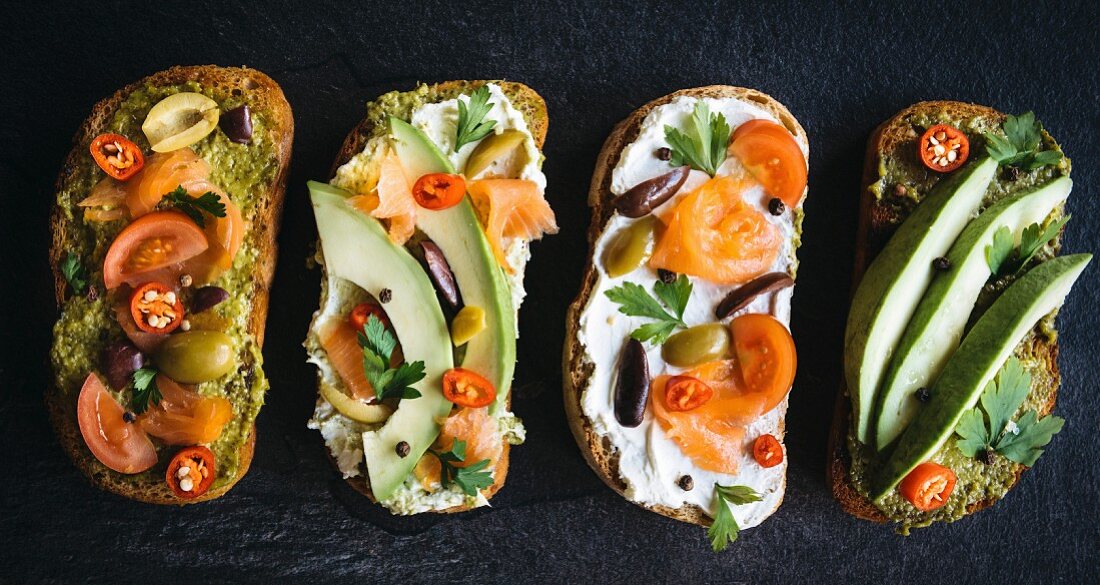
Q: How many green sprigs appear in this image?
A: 12